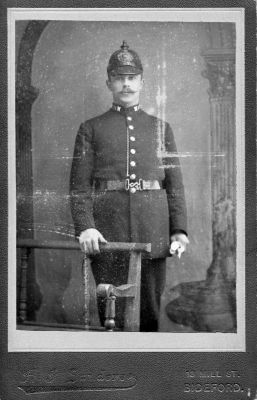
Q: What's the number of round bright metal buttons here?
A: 7